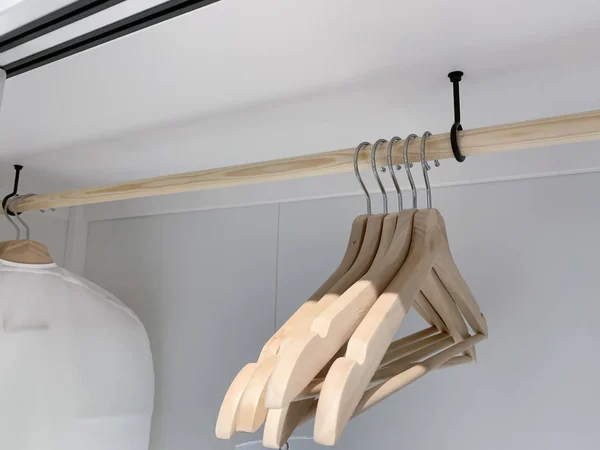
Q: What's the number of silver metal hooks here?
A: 7